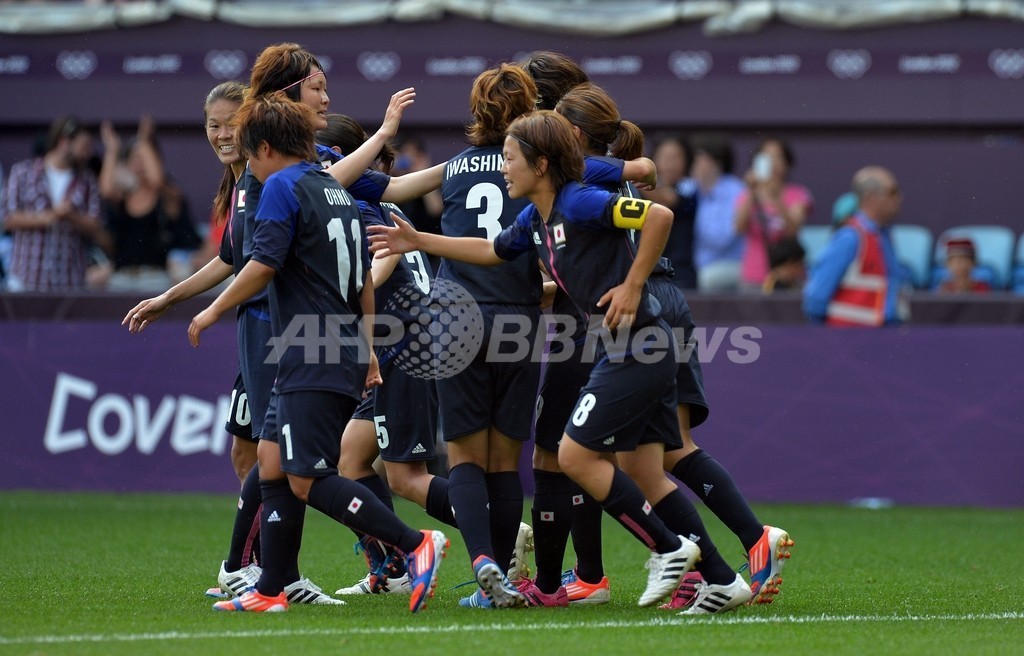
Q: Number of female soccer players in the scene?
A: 8